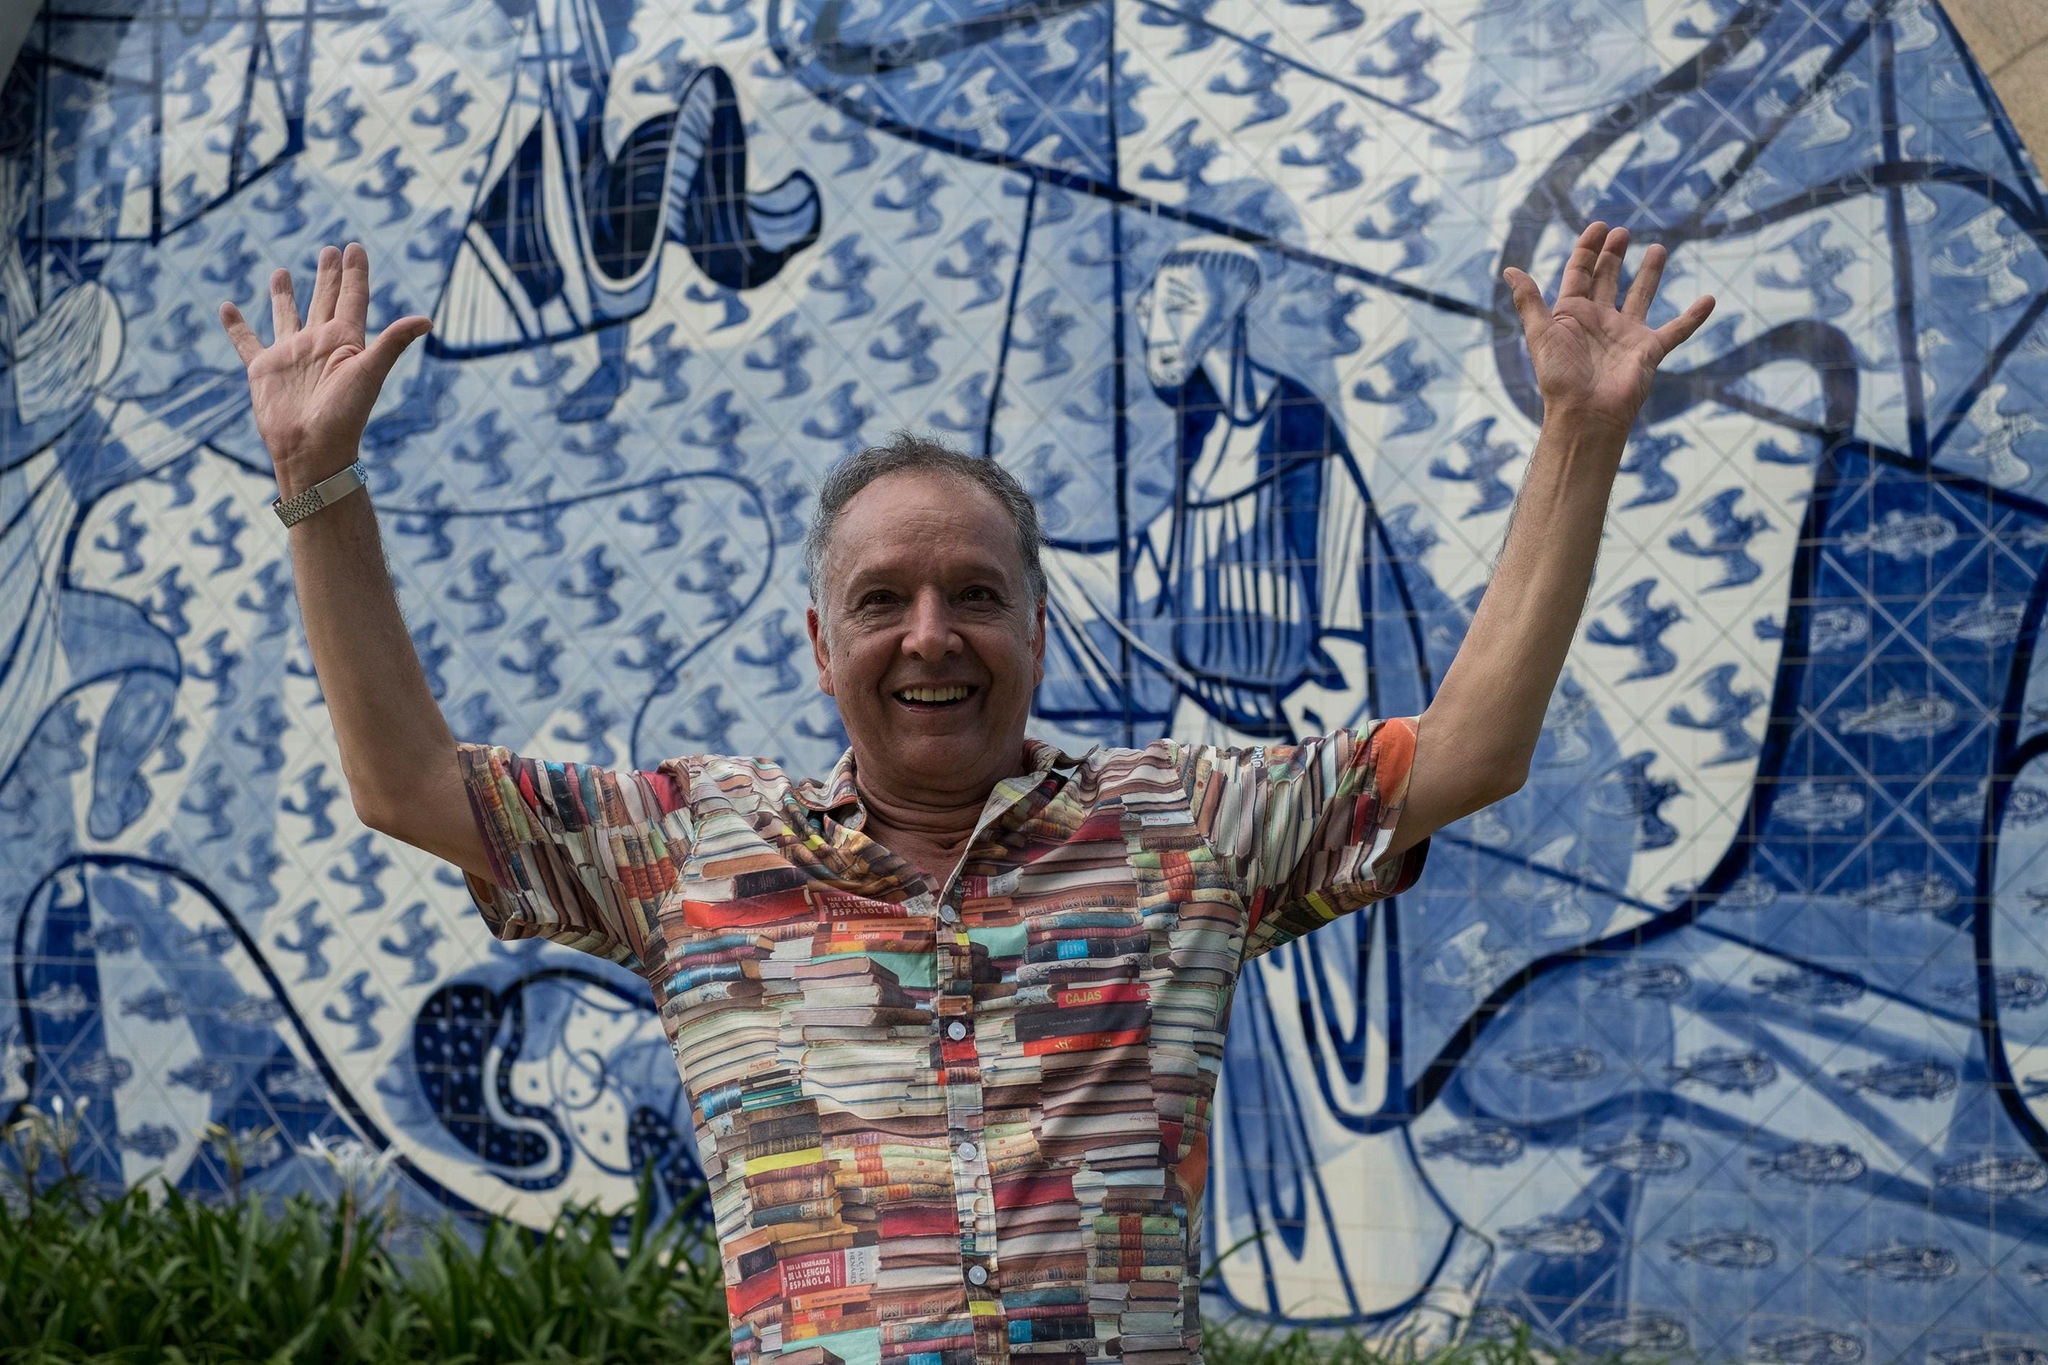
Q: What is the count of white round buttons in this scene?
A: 4